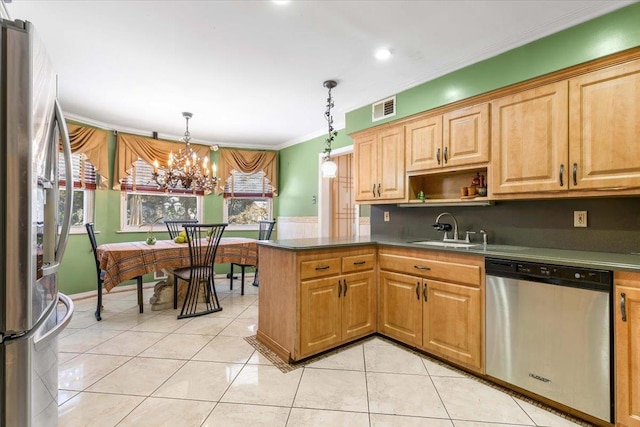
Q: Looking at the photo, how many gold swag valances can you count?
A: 3